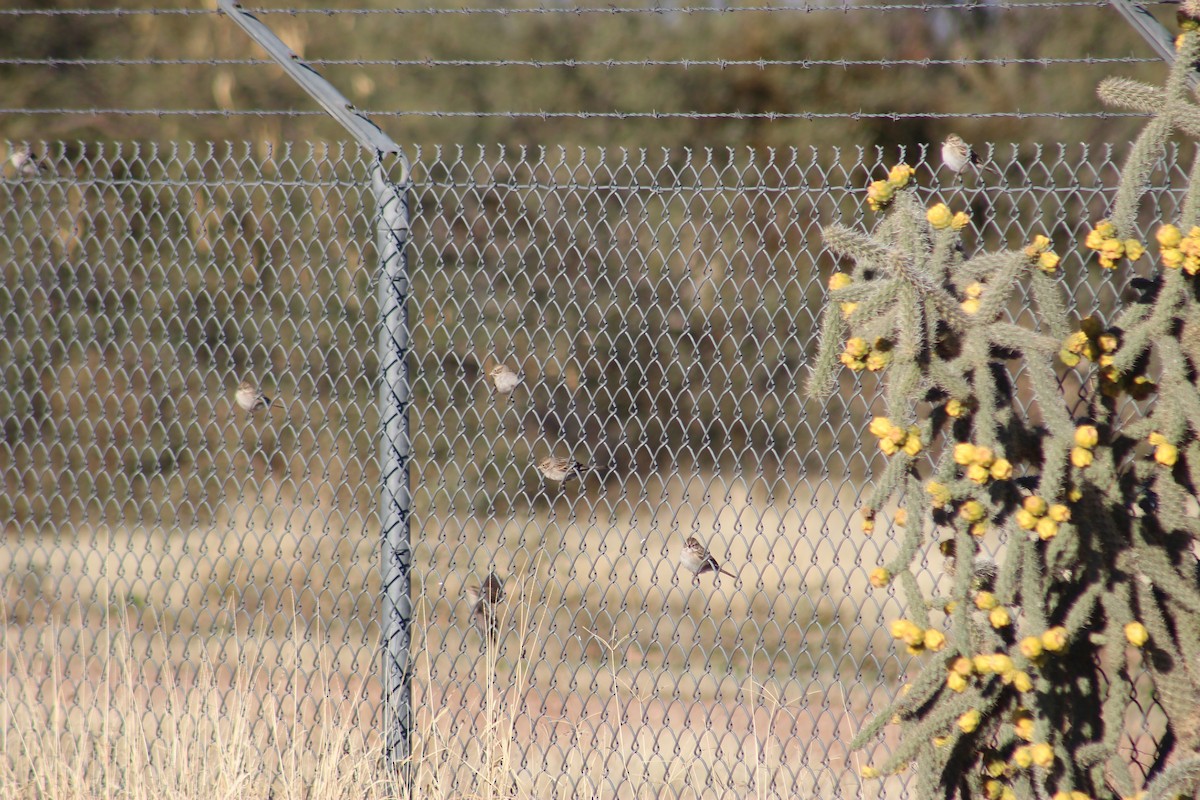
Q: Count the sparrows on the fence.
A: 7